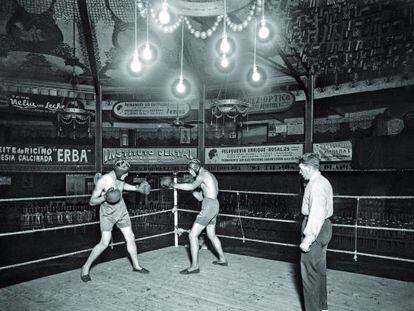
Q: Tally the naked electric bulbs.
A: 8